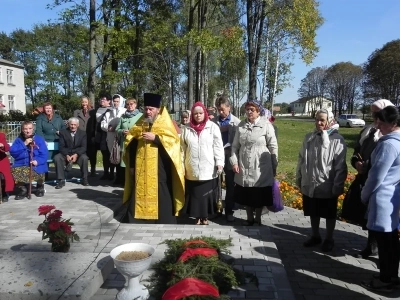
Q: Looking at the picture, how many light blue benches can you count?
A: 1